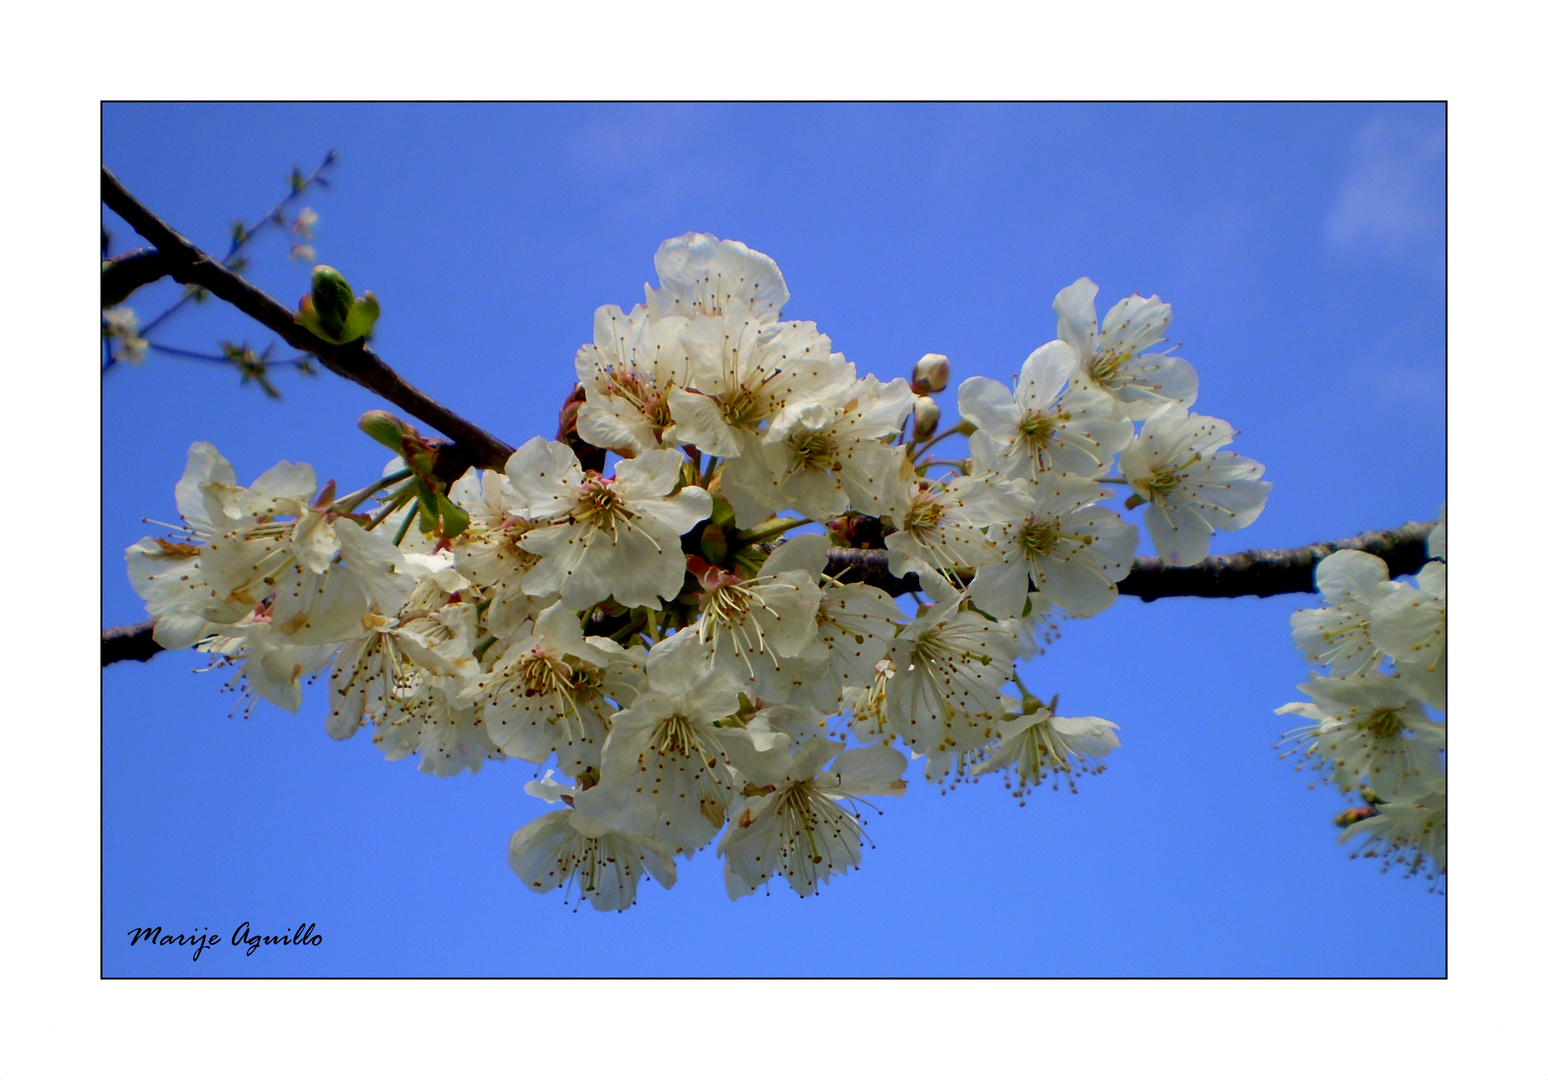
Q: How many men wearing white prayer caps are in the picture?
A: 0